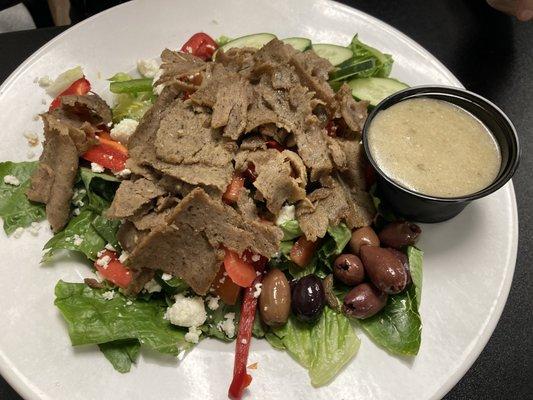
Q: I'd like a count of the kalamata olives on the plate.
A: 8